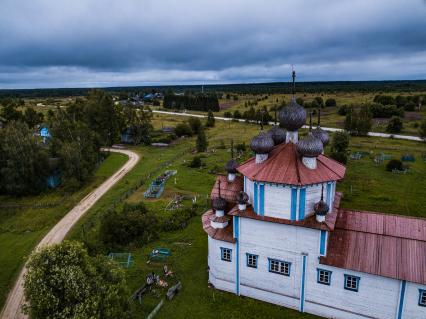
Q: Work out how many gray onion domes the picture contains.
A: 9